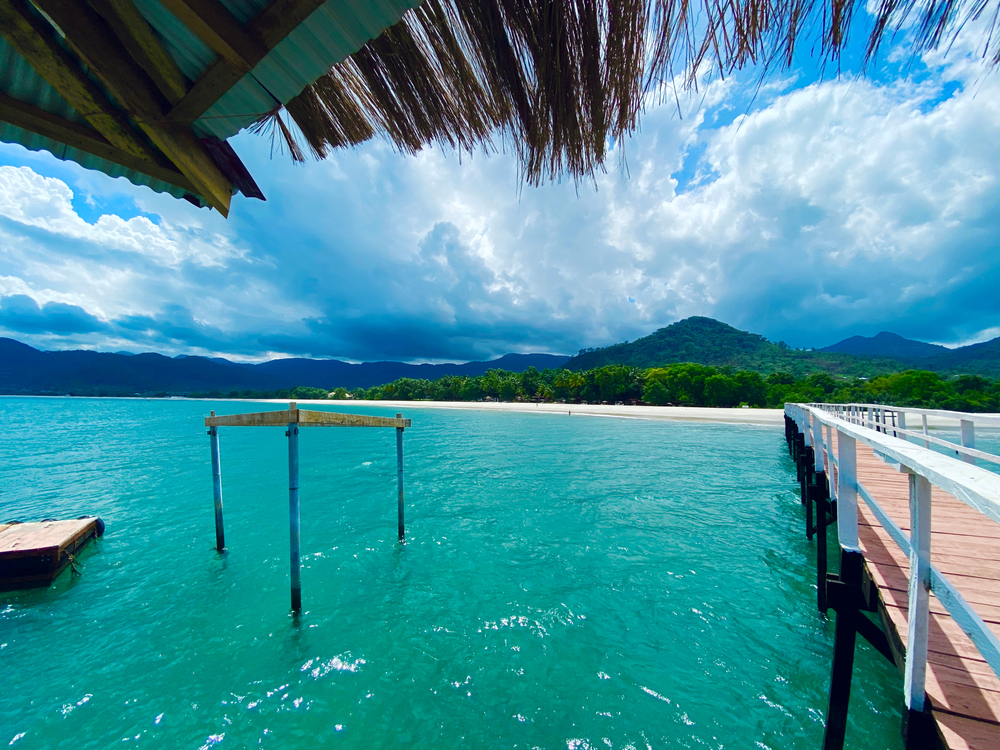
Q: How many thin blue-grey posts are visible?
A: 3